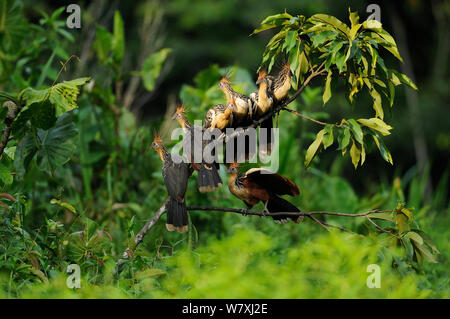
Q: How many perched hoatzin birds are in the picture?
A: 7